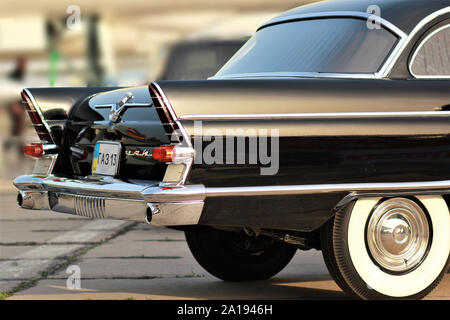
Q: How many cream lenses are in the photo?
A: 2